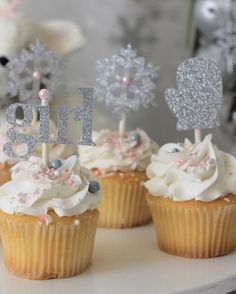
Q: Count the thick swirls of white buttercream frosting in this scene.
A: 4